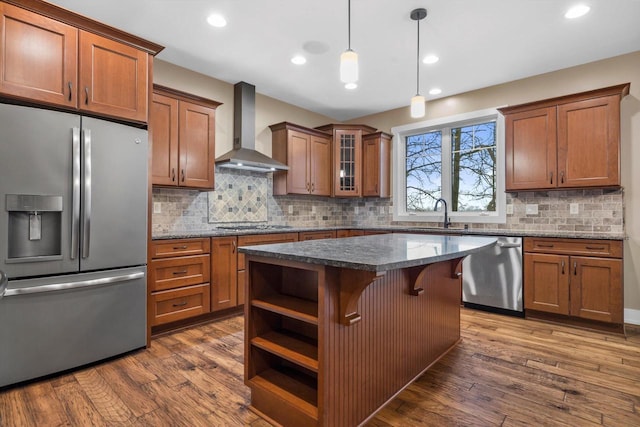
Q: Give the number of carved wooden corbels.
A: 3